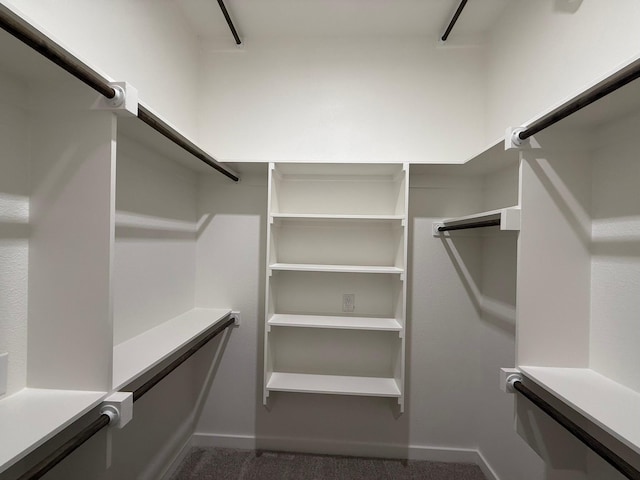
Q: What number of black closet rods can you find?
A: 9